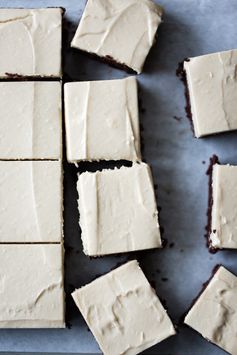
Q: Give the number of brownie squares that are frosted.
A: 11